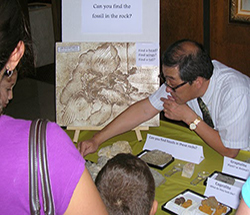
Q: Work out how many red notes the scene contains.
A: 0